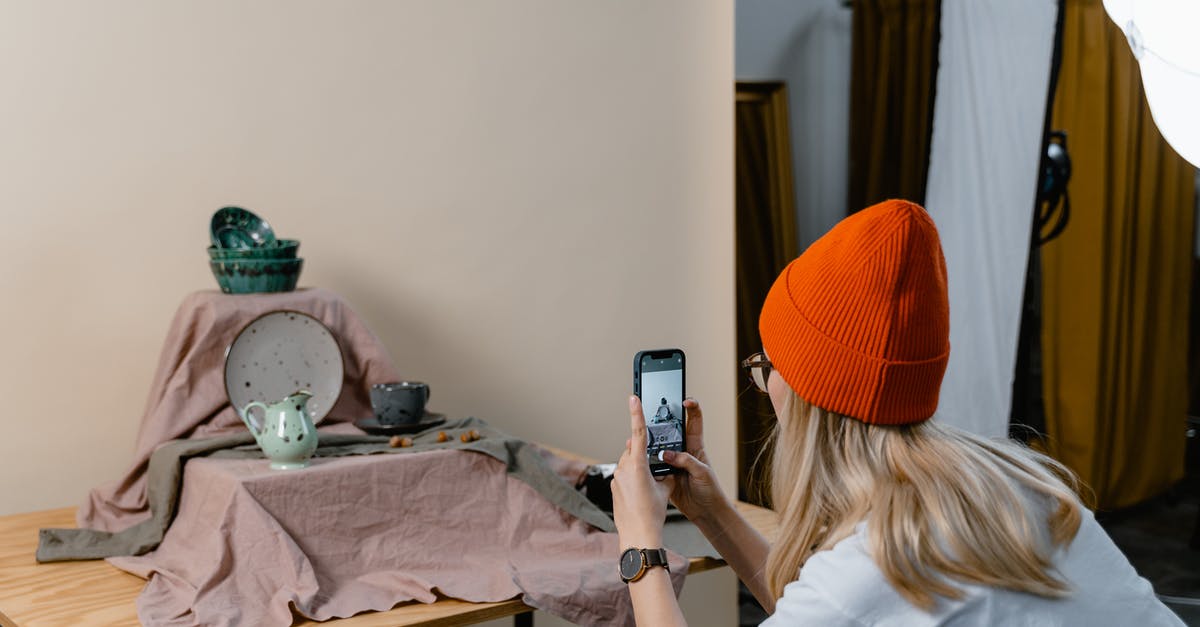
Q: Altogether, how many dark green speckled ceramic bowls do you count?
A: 3